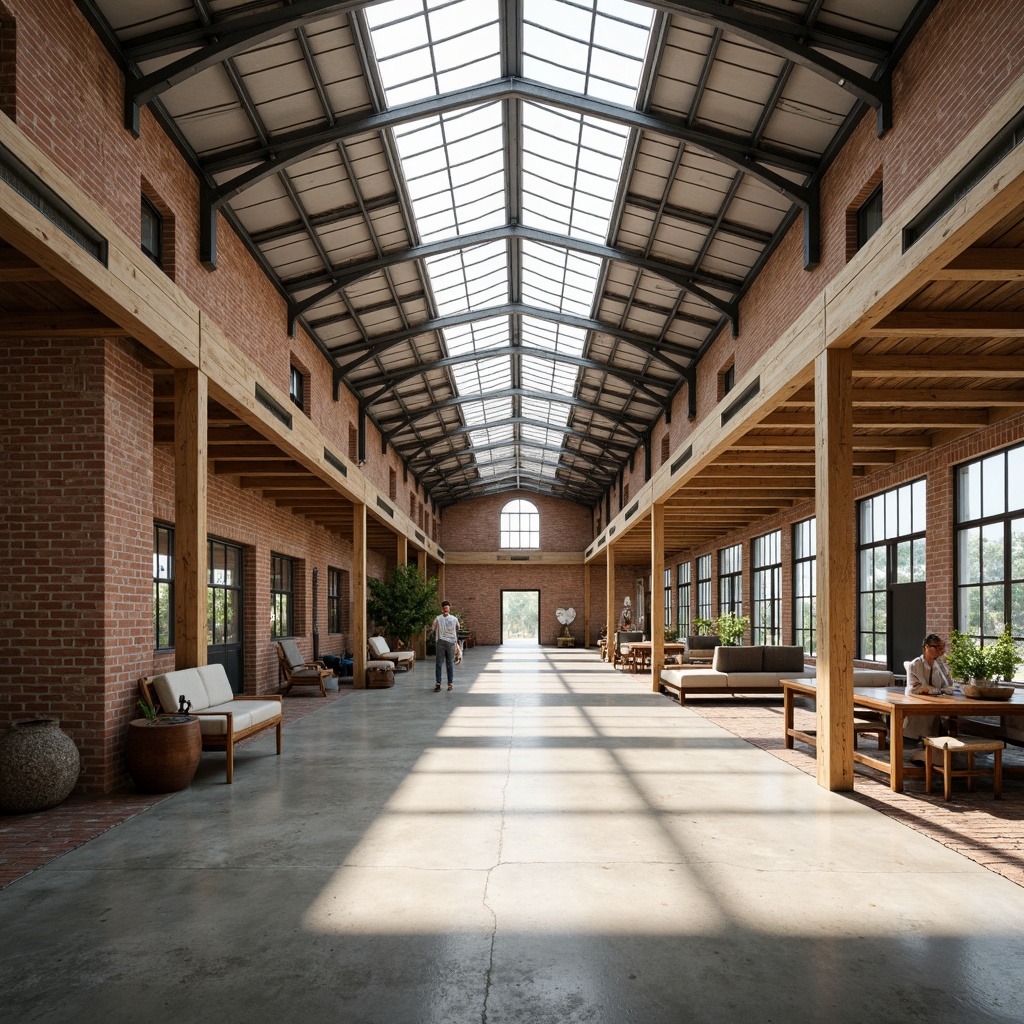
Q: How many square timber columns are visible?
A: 9